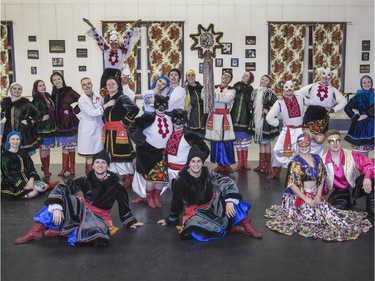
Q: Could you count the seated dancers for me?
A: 5